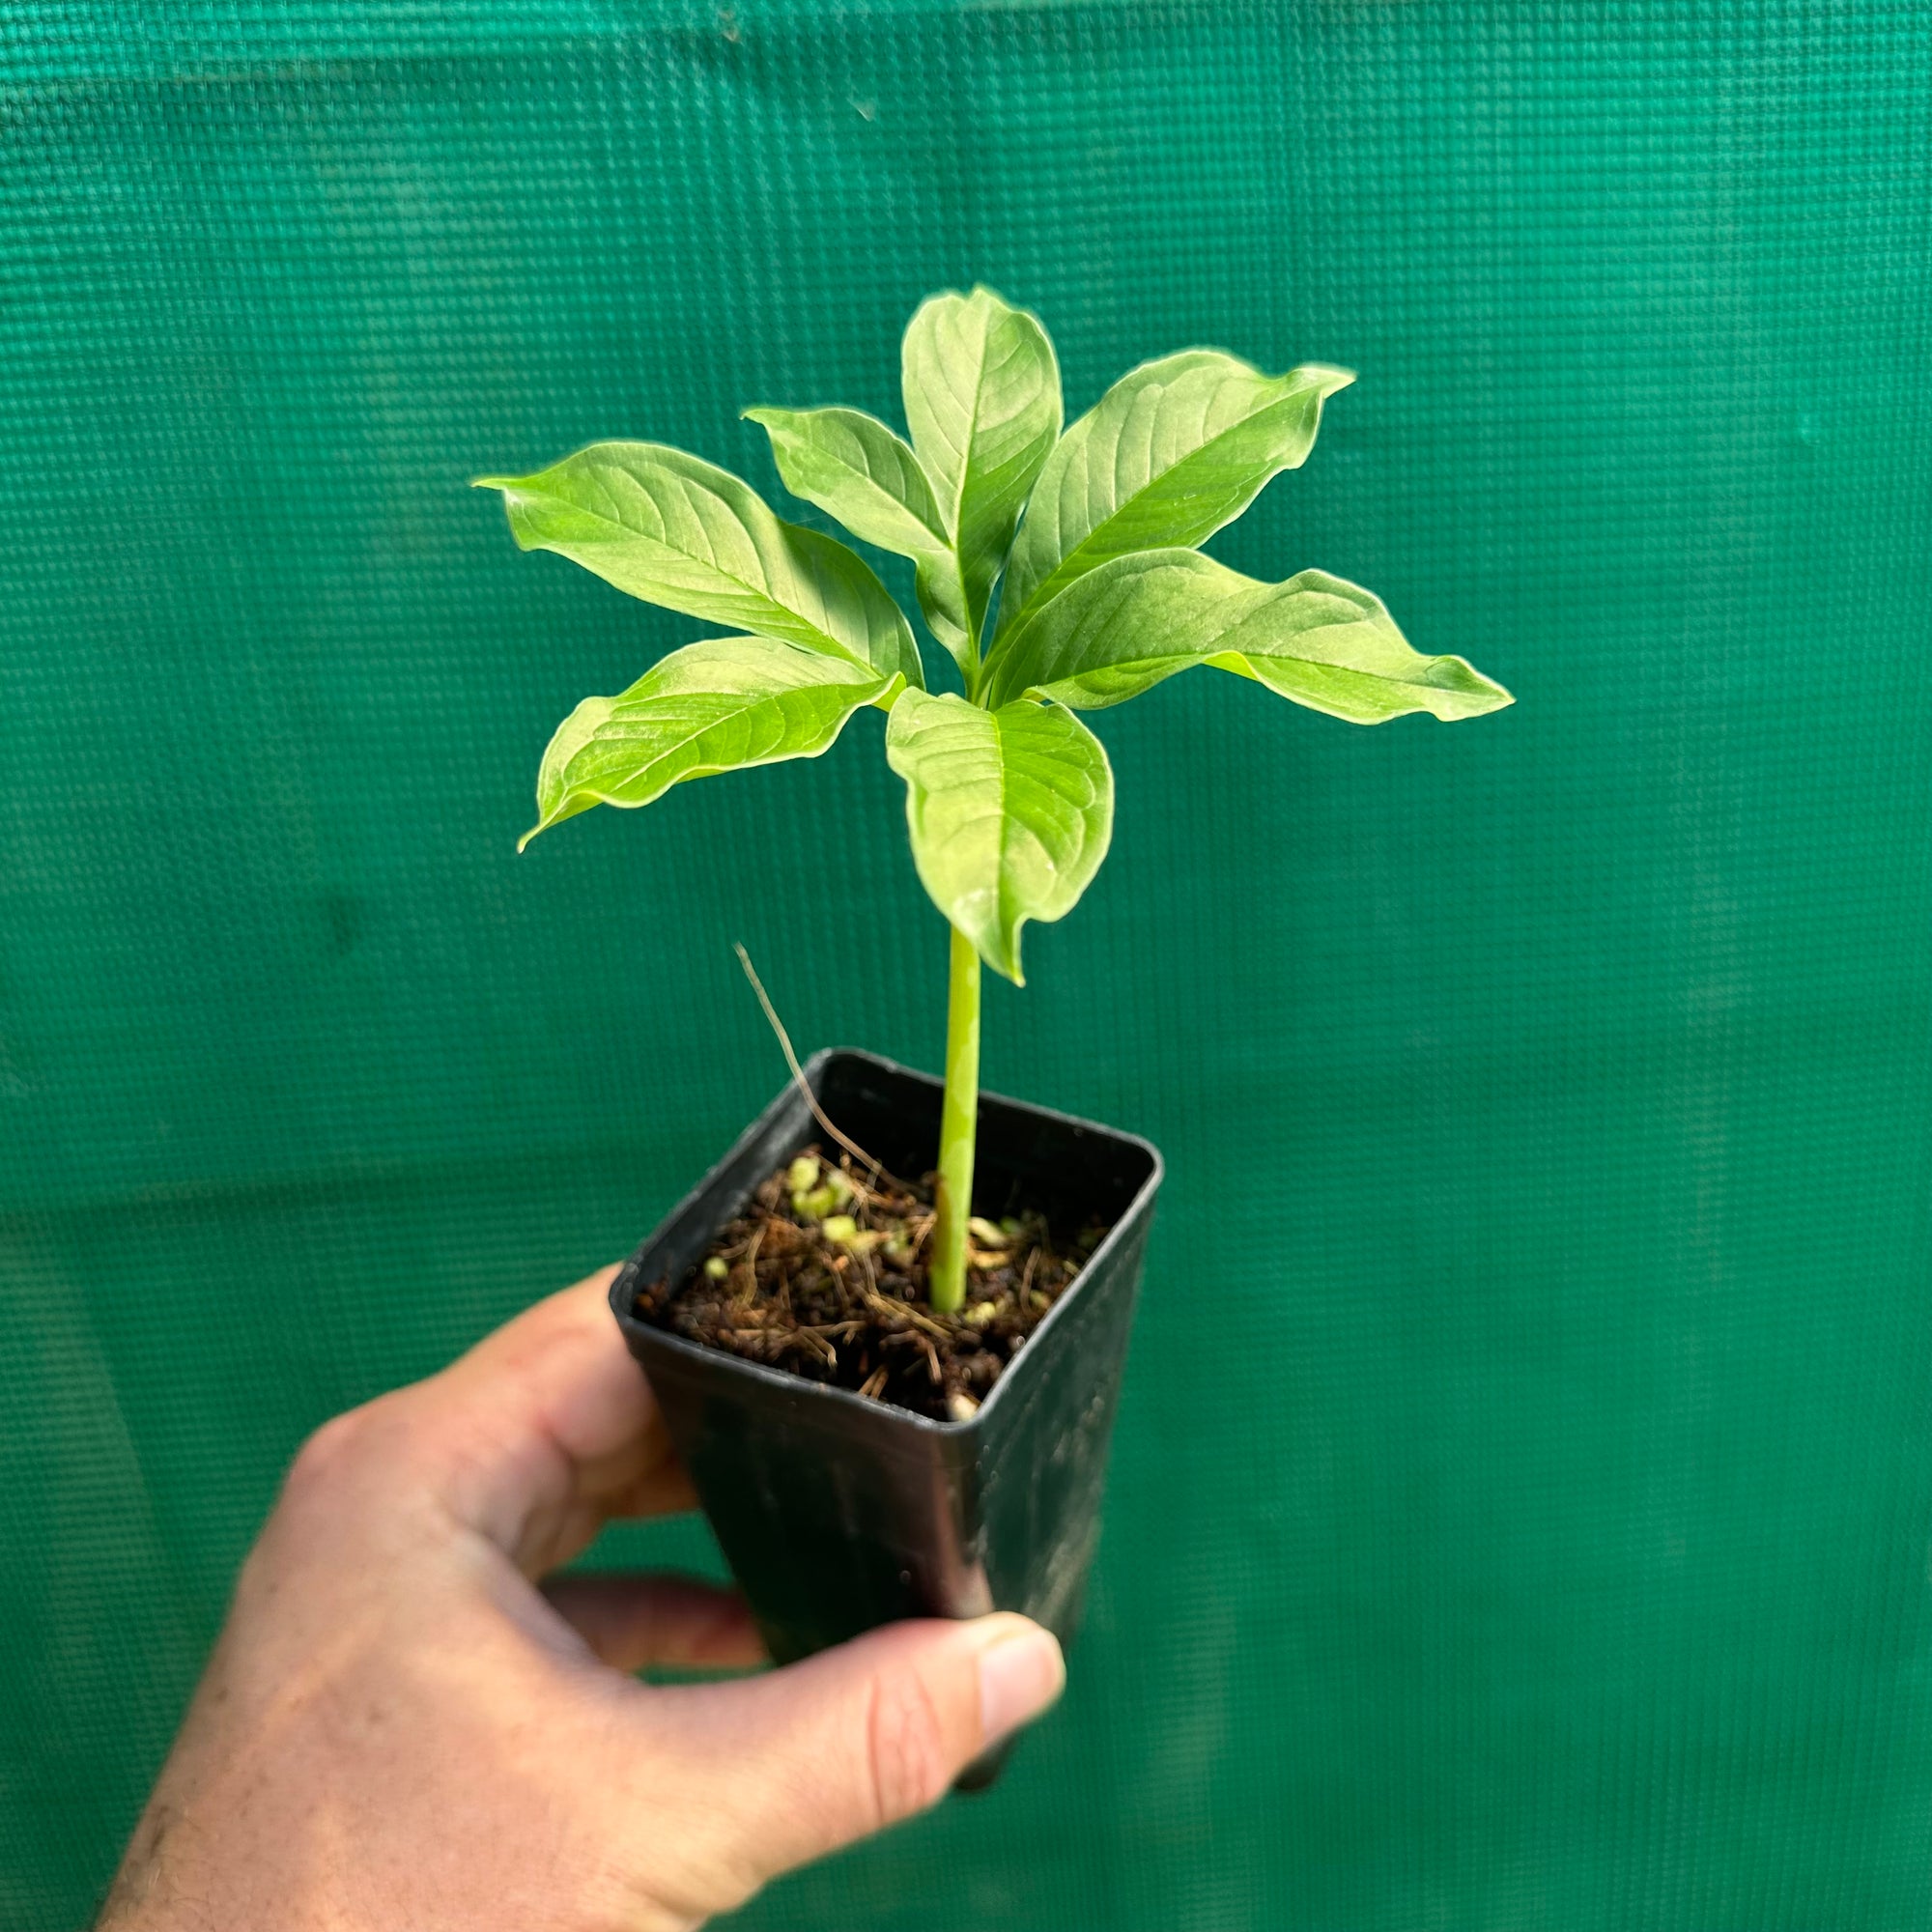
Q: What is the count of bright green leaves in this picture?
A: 7